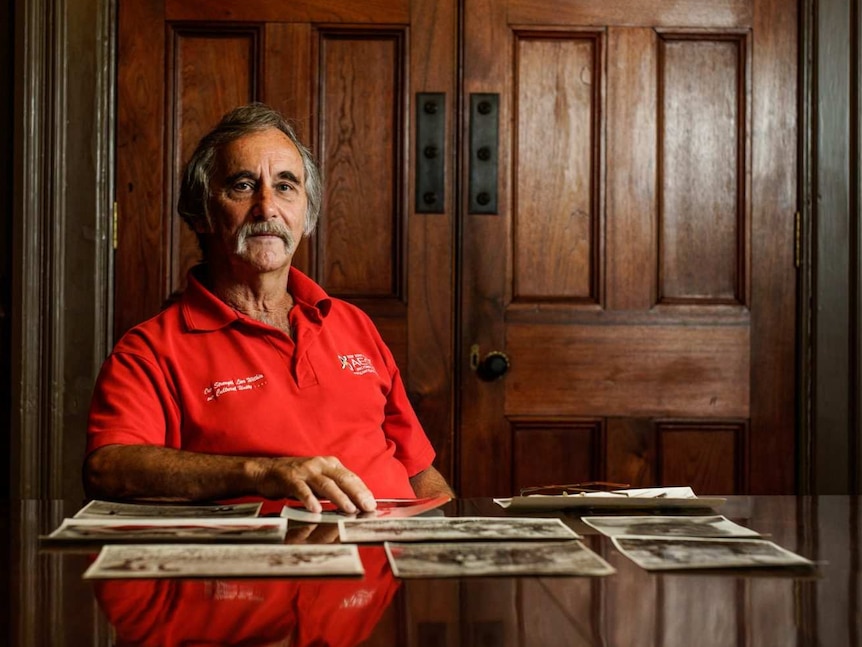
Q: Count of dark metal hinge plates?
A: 2